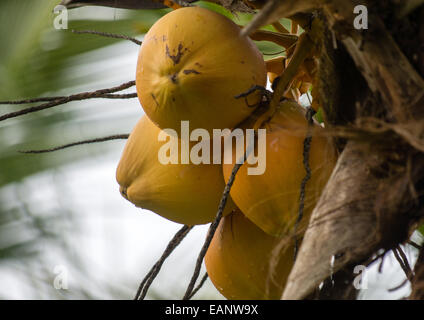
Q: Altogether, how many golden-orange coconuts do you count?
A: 4